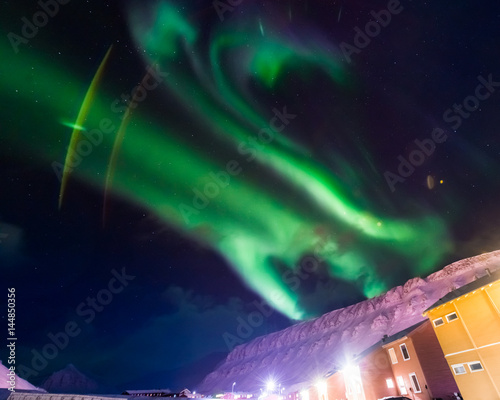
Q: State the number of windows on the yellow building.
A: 4